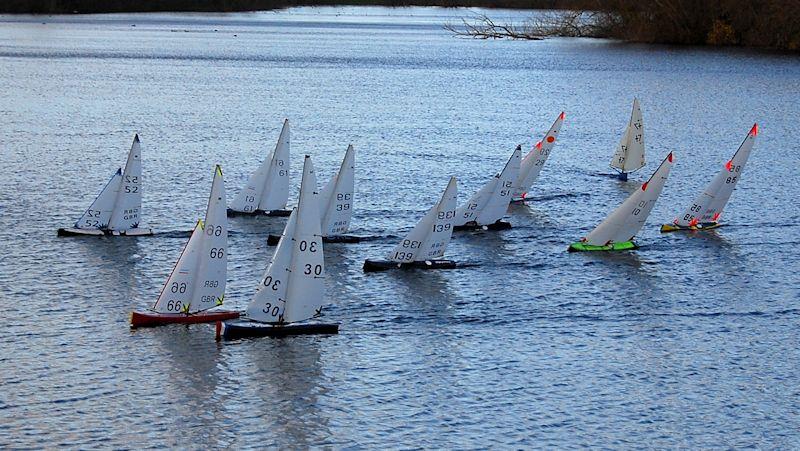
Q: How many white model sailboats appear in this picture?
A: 11